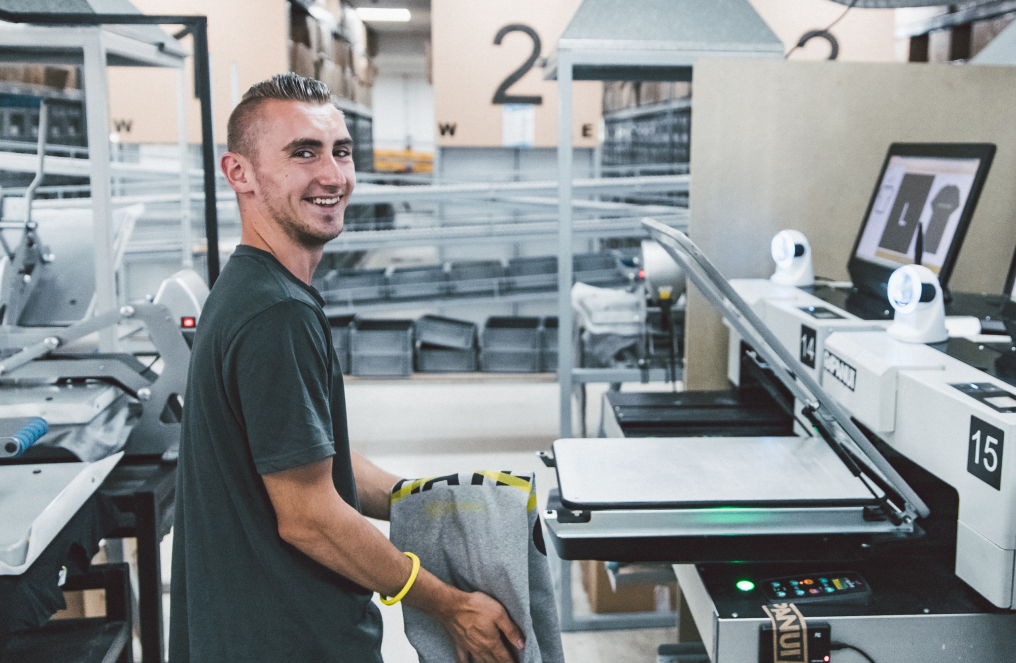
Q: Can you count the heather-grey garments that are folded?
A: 1